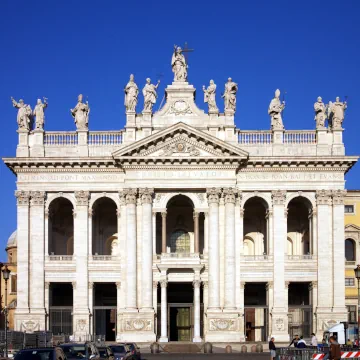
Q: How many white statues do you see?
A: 11